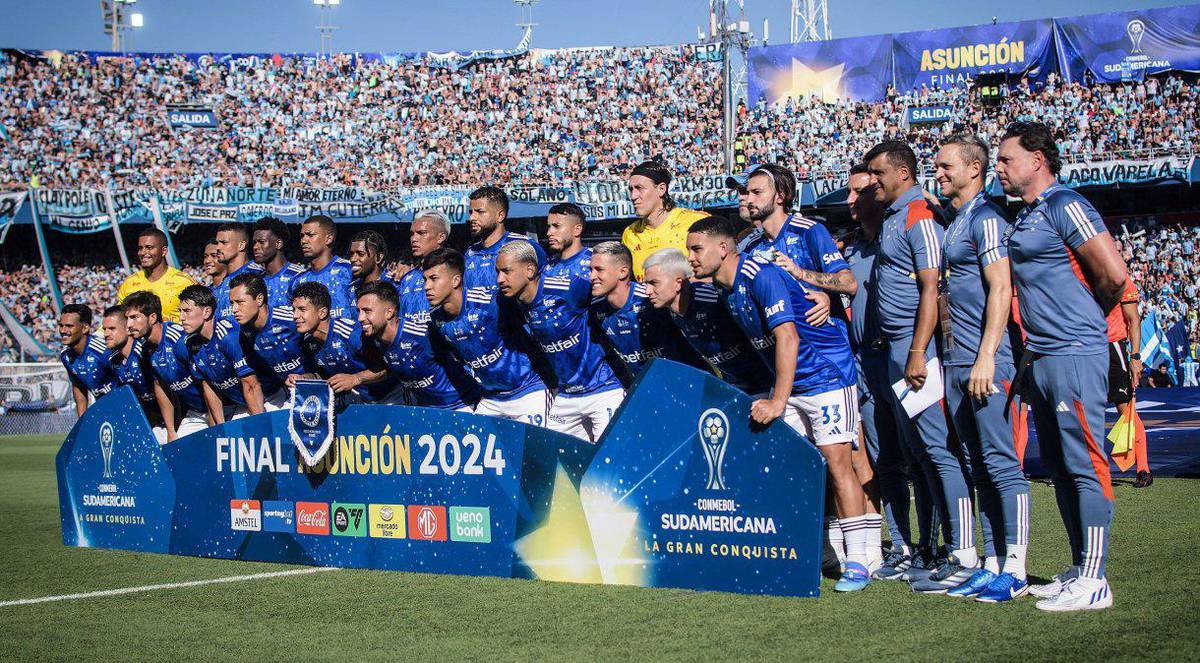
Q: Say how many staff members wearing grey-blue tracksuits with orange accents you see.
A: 4